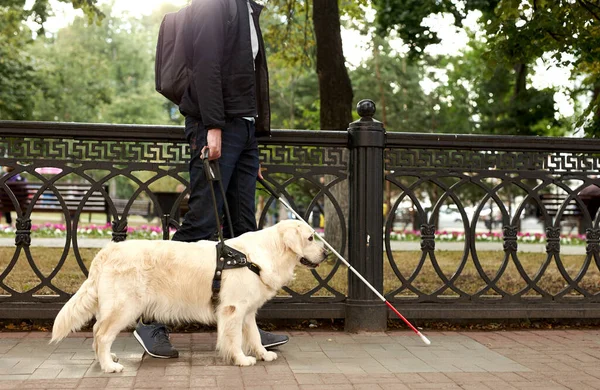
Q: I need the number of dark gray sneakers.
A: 2